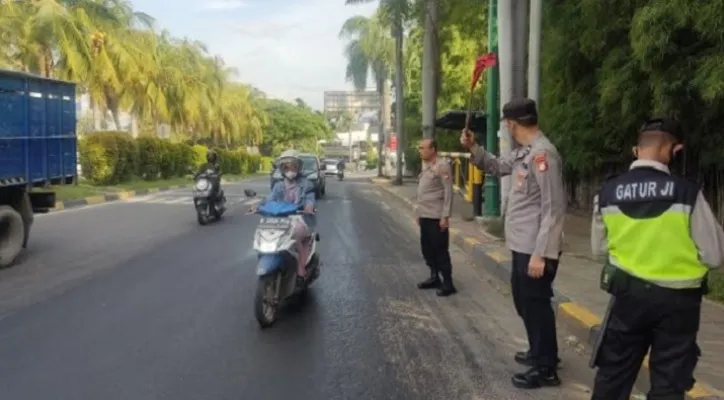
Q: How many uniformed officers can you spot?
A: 3